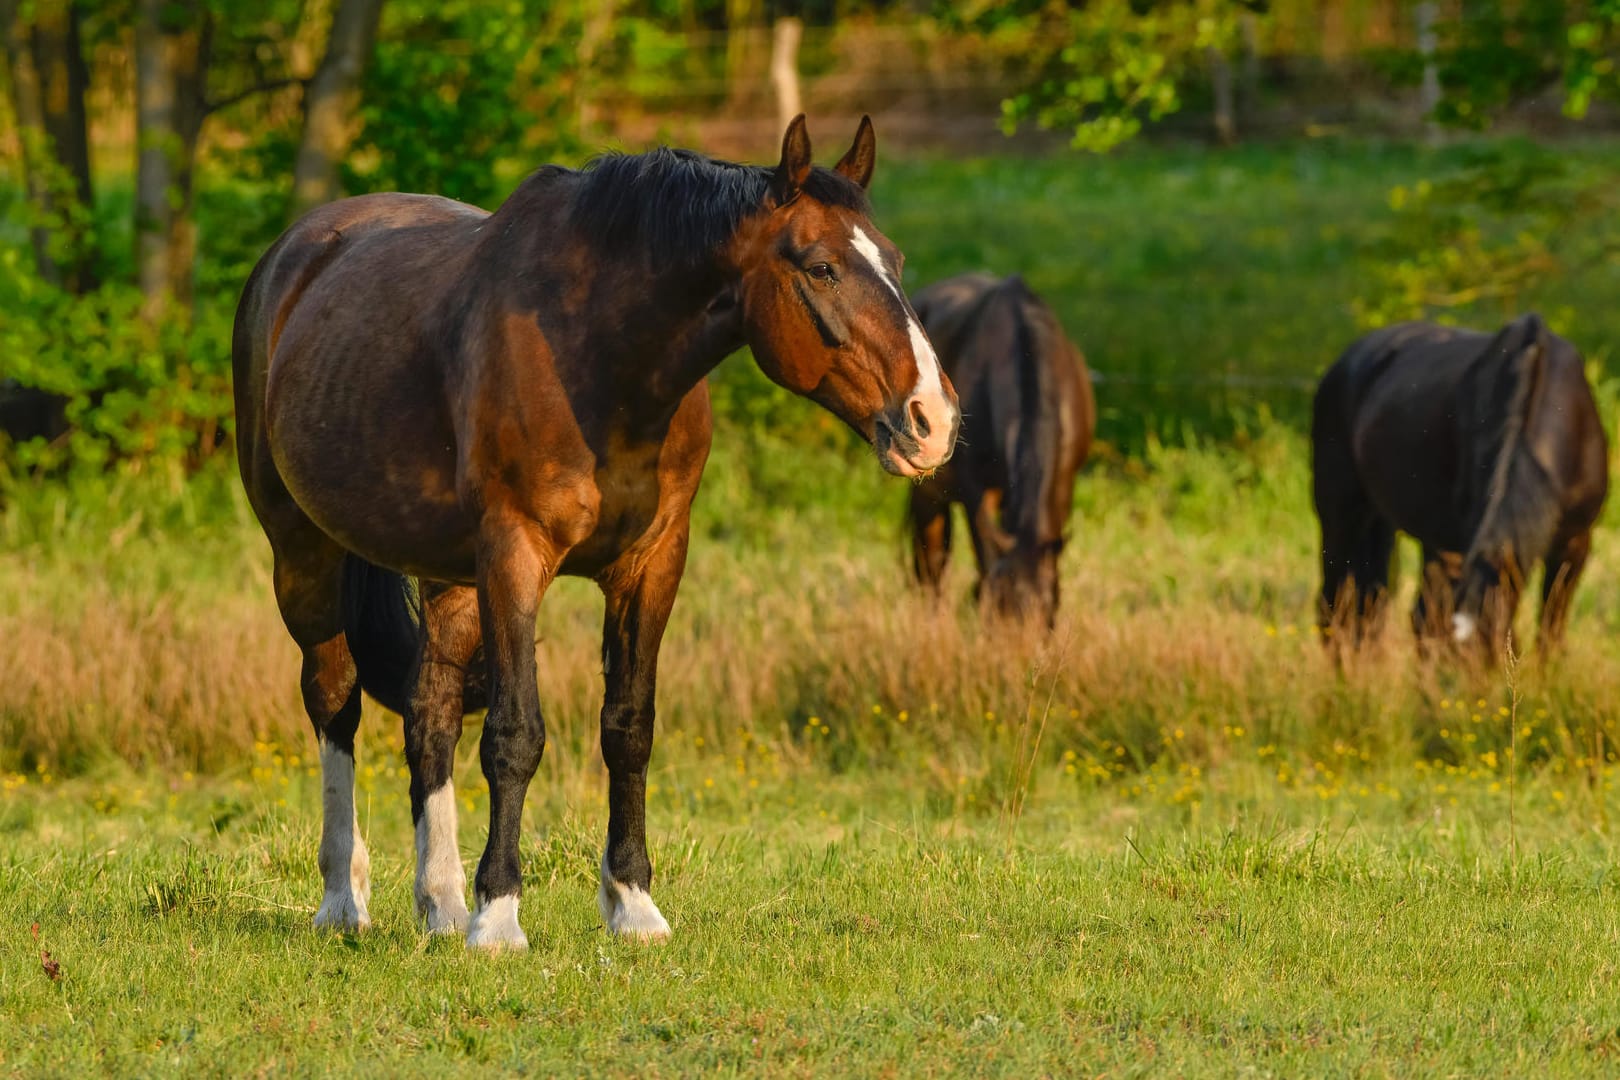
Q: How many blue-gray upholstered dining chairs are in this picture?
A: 0